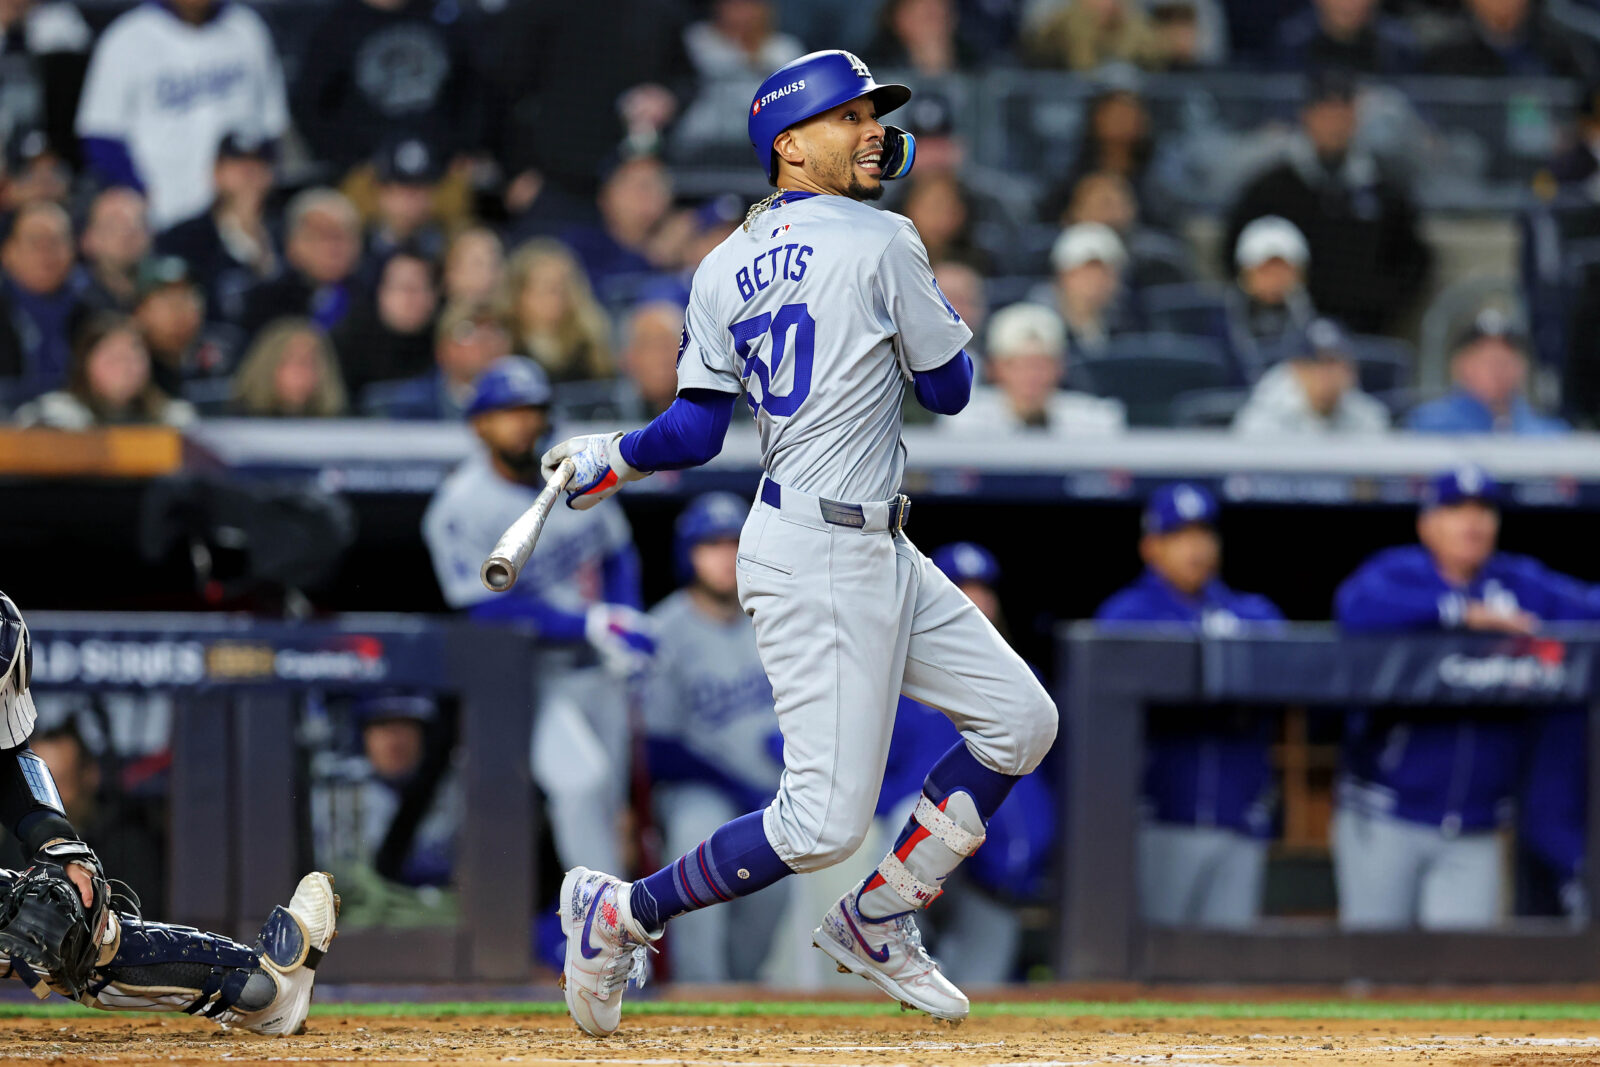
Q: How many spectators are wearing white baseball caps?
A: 3